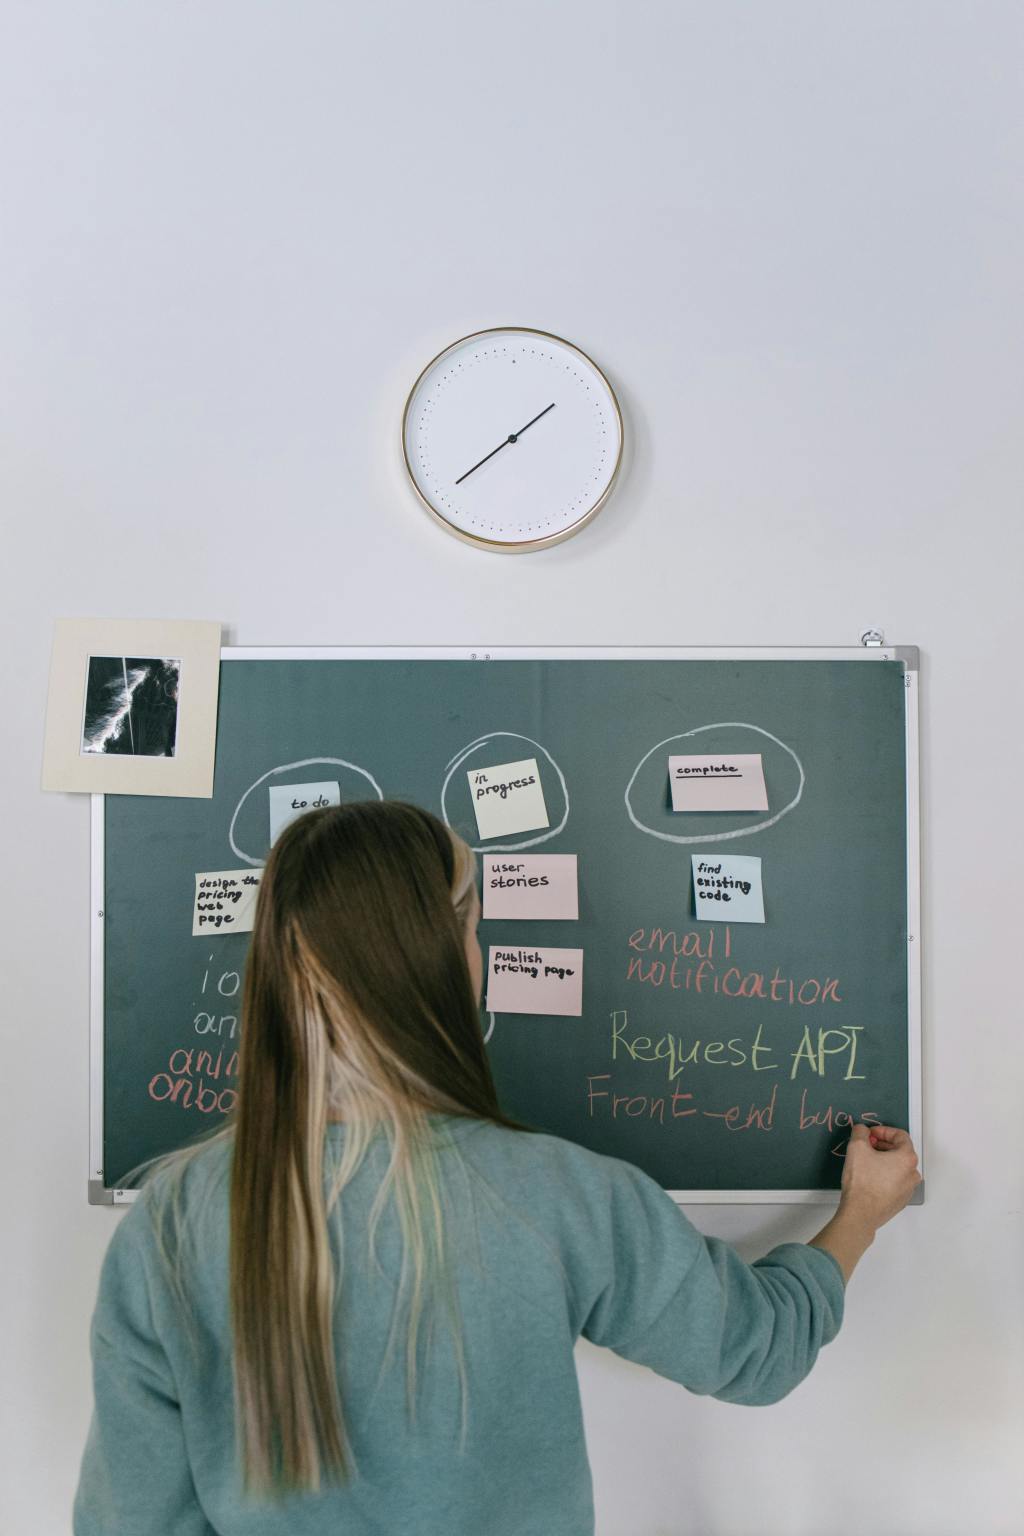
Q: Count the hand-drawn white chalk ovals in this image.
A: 3